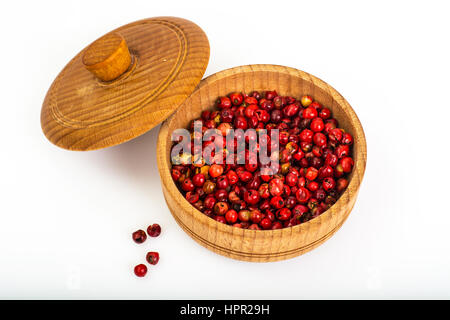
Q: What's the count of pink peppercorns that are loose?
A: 4